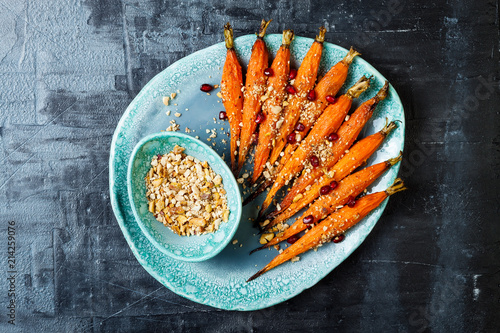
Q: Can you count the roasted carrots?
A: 10